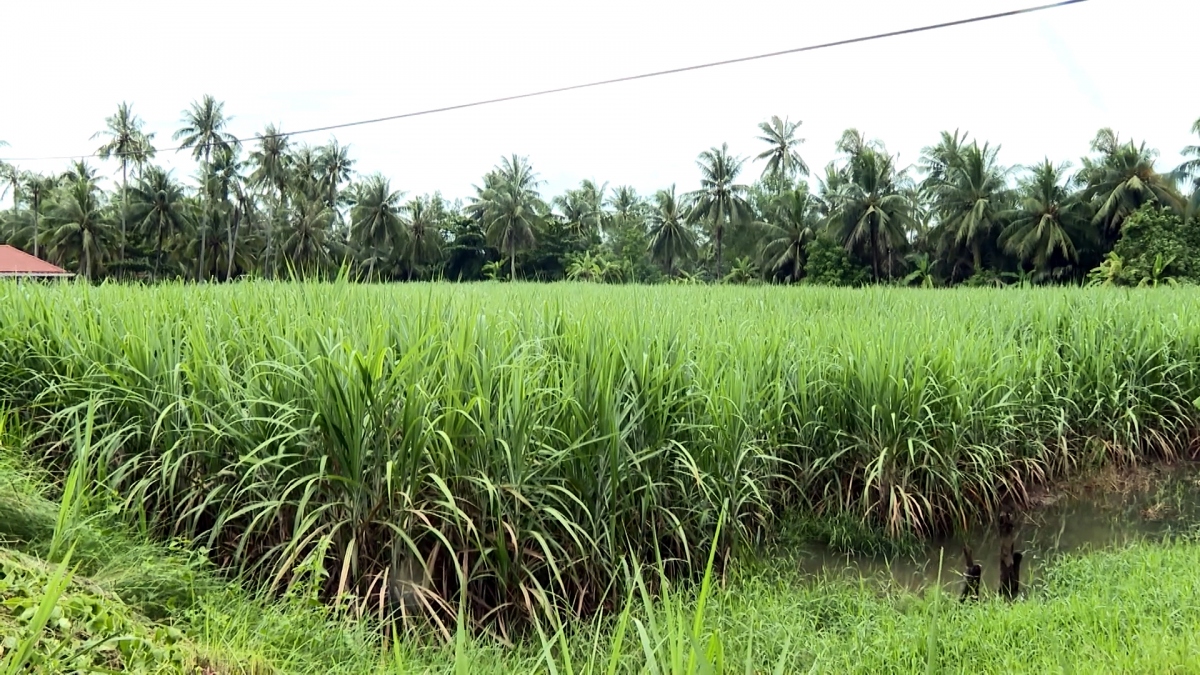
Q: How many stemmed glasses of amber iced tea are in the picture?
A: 0